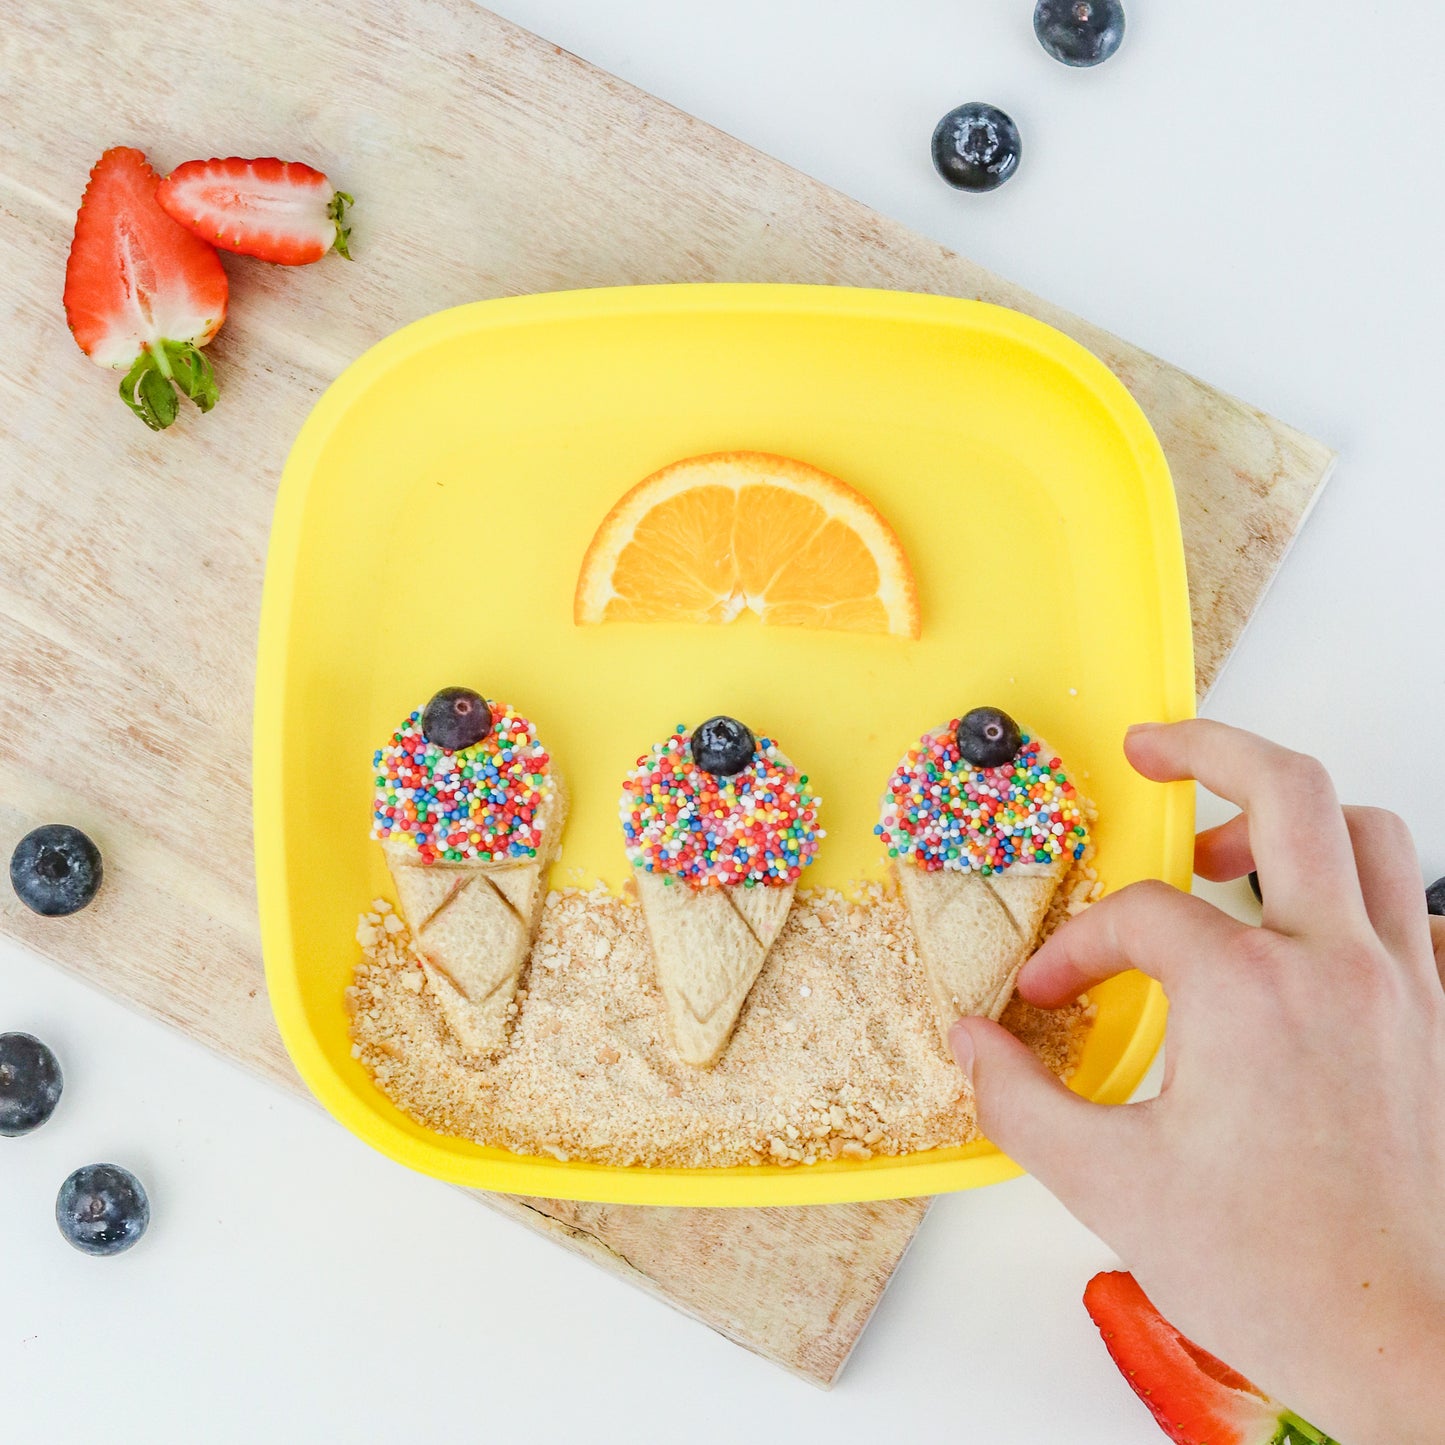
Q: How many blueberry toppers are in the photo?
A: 3